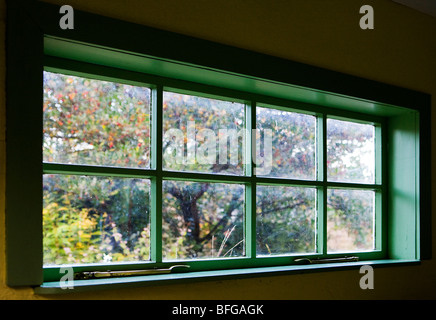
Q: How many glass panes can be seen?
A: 8